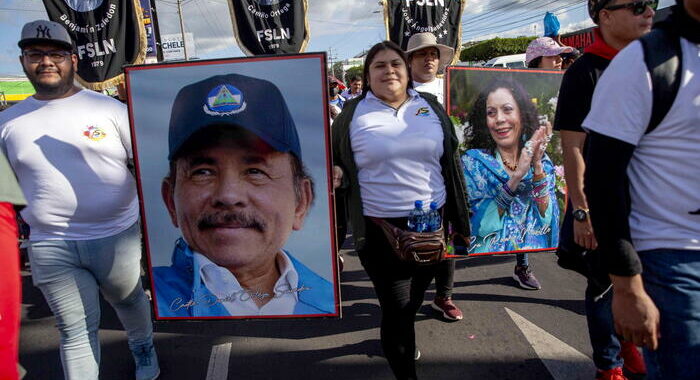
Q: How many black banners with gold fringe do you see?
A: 3